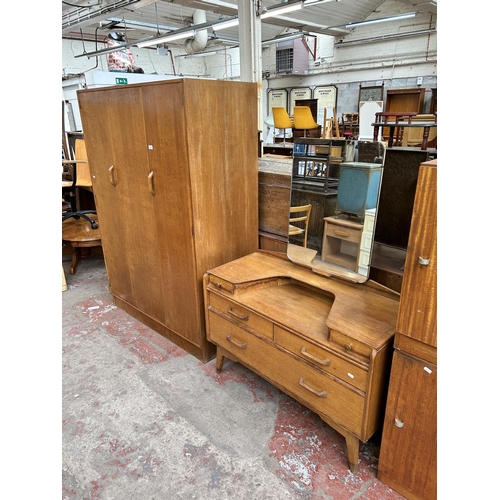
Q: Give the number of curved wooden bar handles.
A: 6